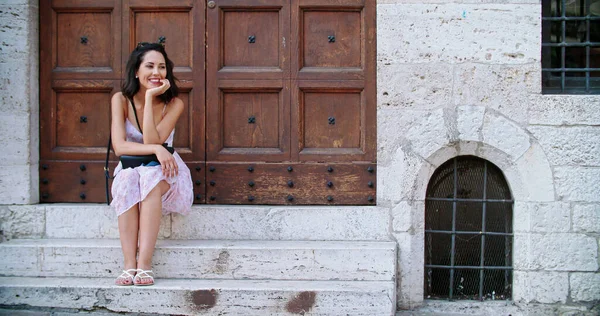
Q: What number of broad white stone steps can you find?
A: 3